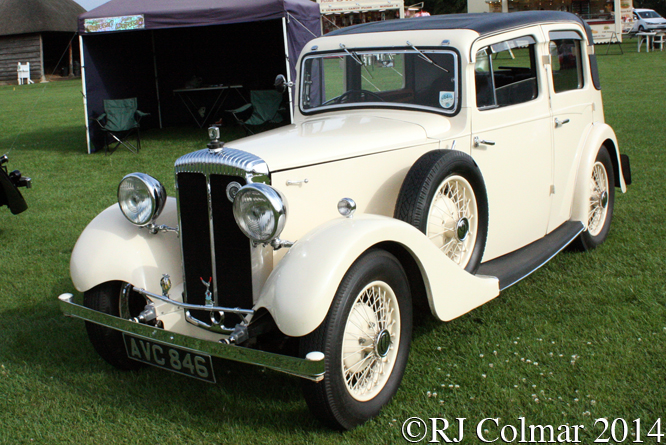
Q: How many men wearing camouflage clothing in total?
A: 0